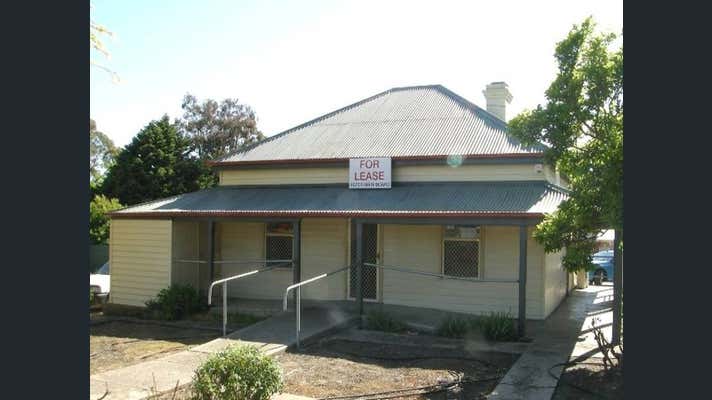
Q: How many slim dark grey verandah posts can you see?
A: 4